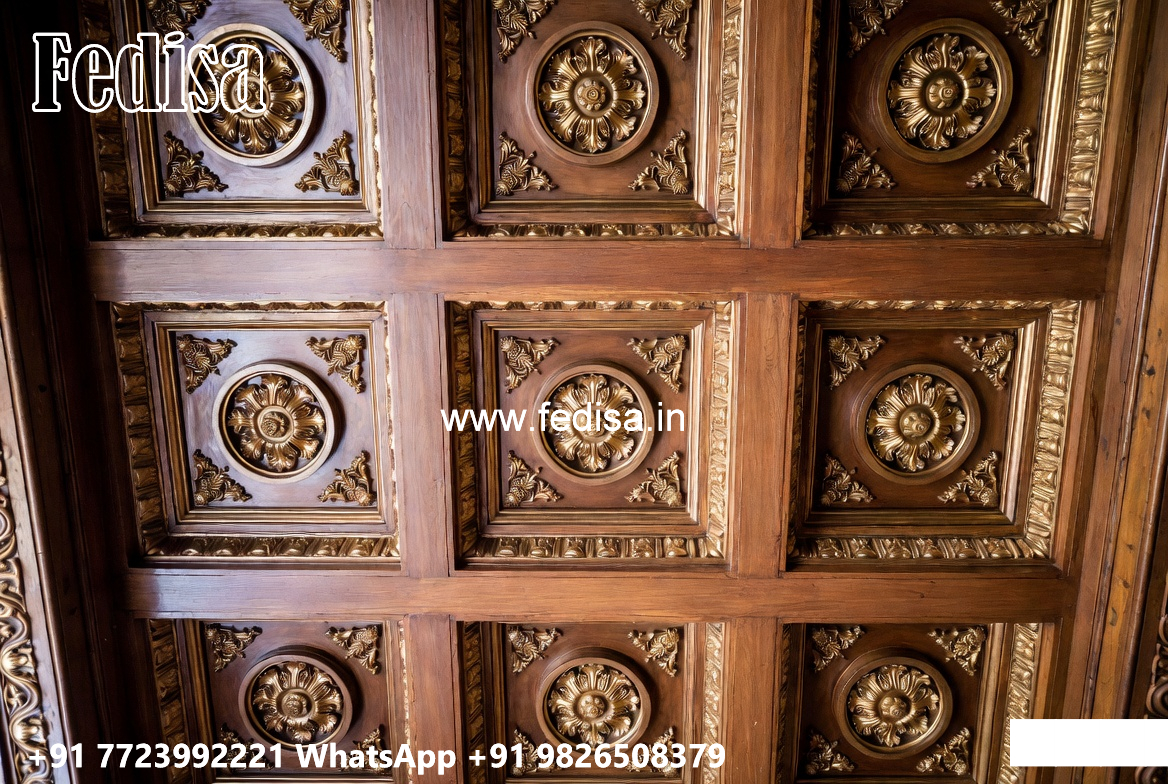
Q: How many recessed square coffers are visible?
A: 9